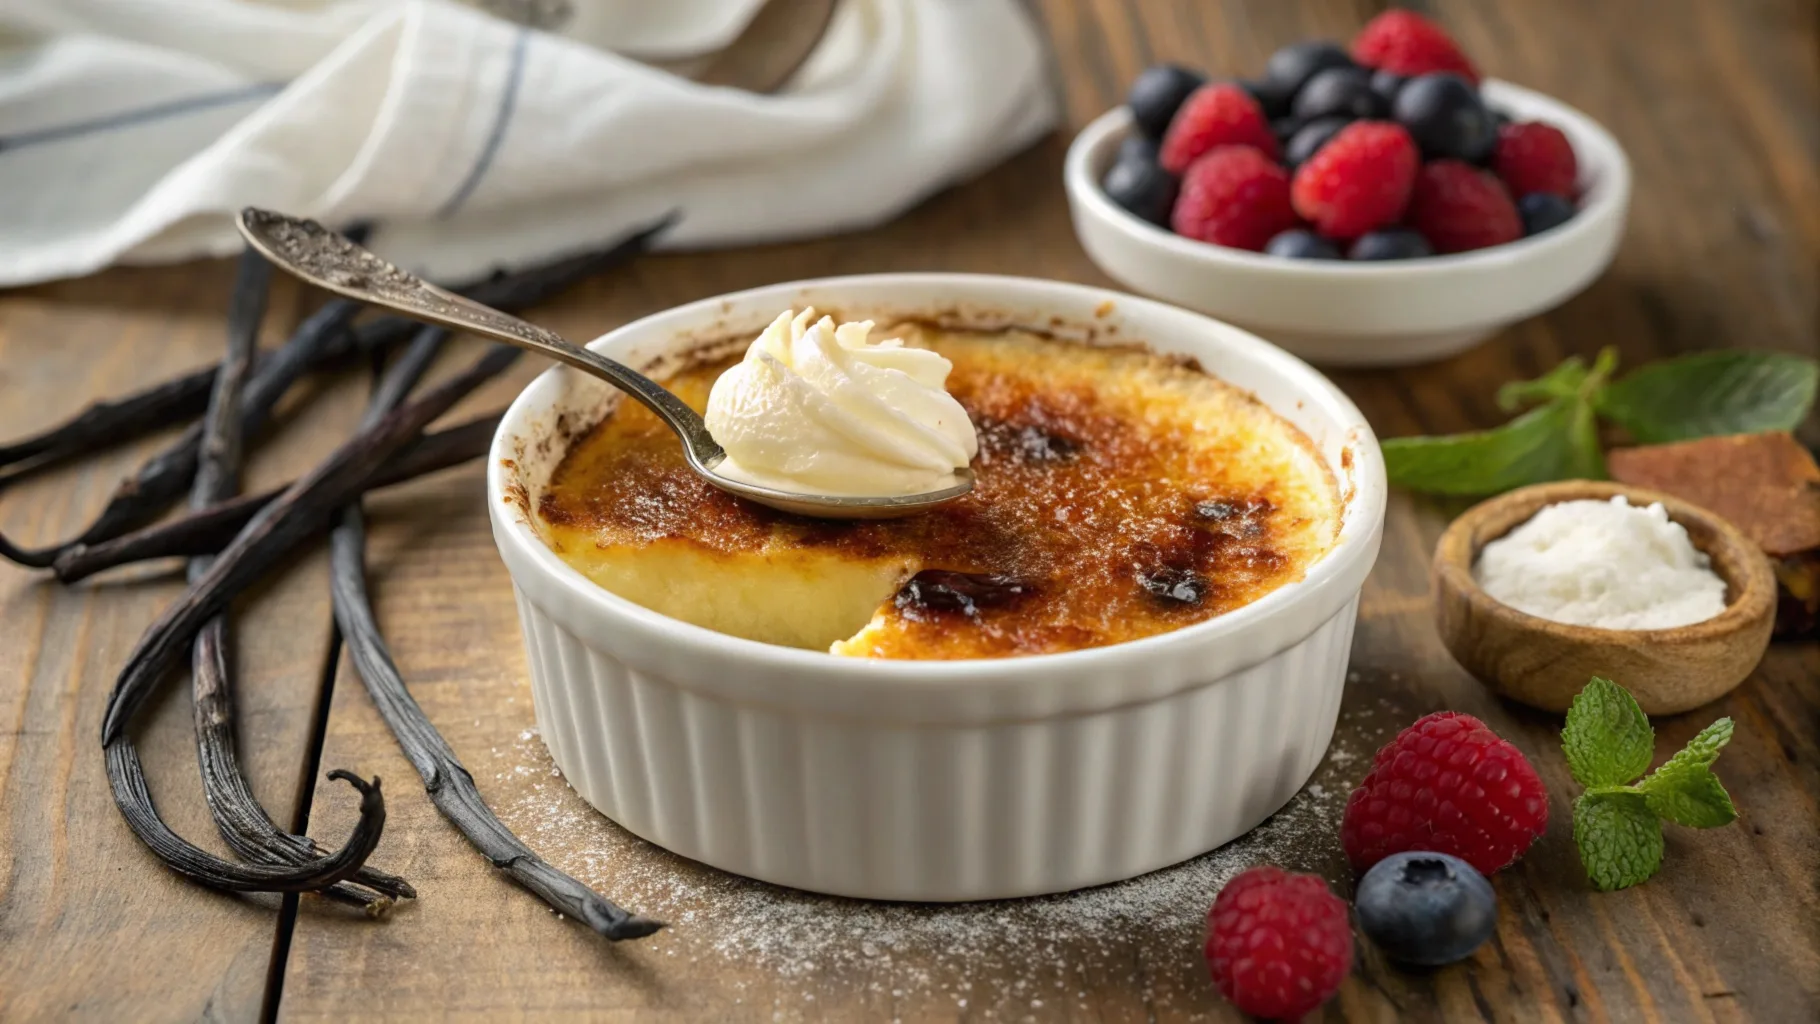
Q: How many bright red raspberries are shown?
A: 8